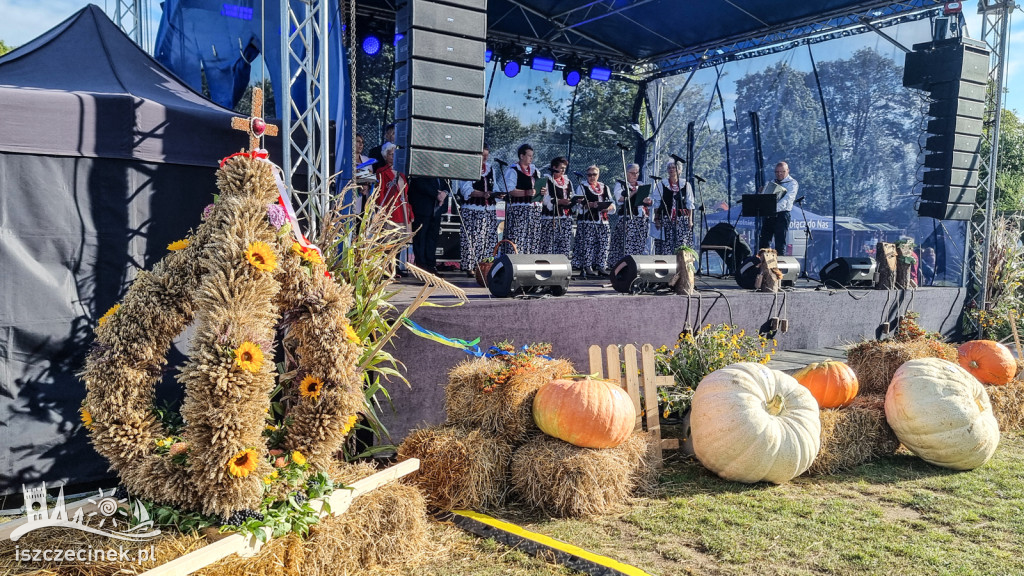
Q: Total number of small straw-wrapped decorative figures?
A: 4